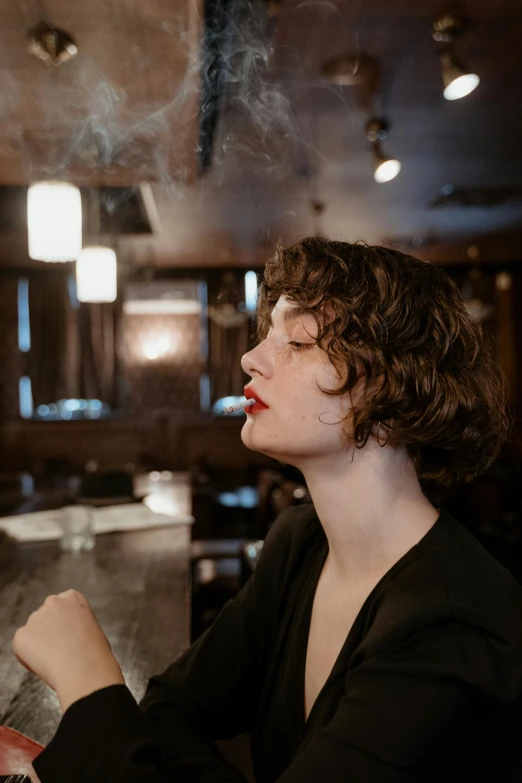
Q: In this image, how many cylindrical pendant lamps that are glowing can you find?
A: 2